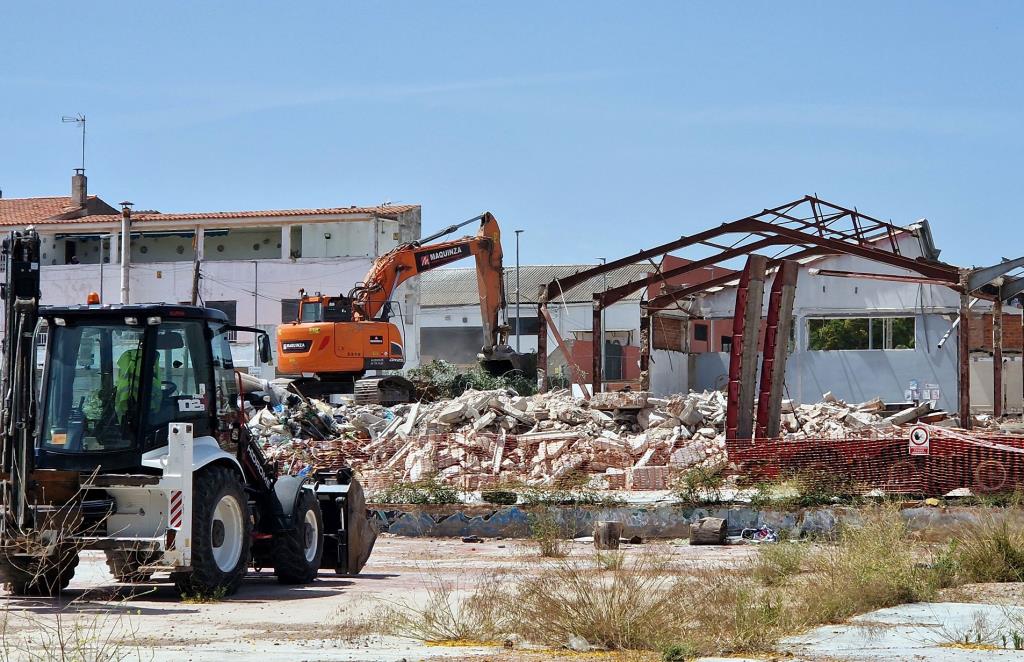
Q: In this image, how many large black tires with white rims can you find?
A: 2